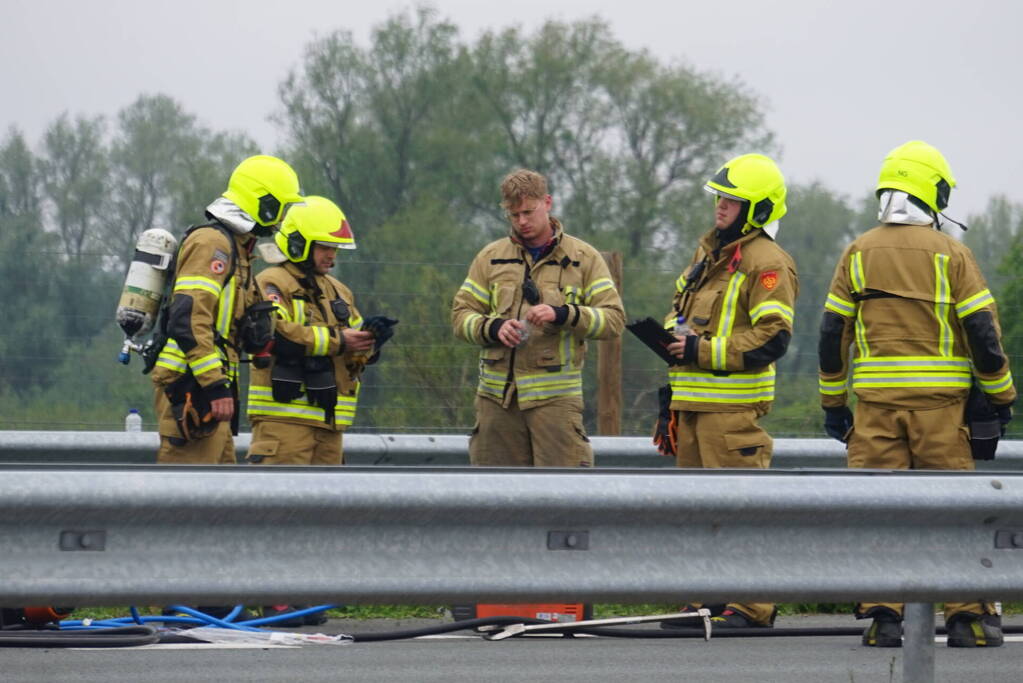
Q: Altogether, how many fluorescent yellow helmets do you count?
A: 4